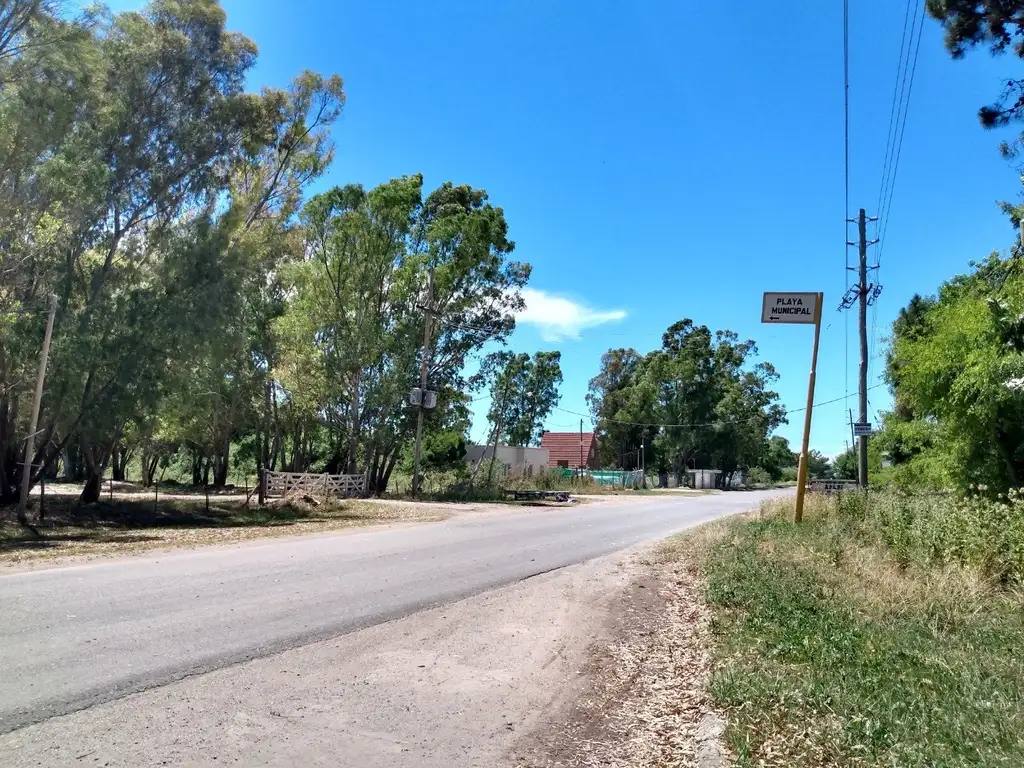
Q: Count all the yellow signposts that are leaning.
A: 1